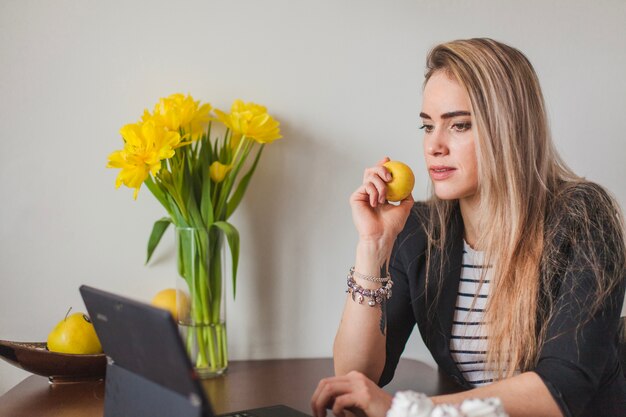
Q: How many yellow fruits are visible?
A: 3